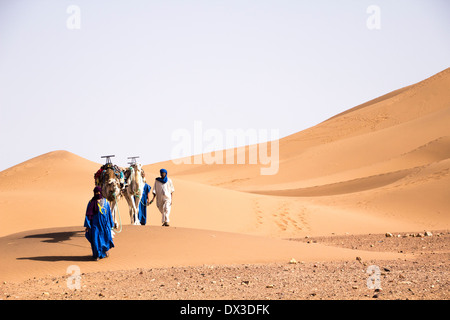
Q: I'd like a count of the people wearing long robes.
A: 3